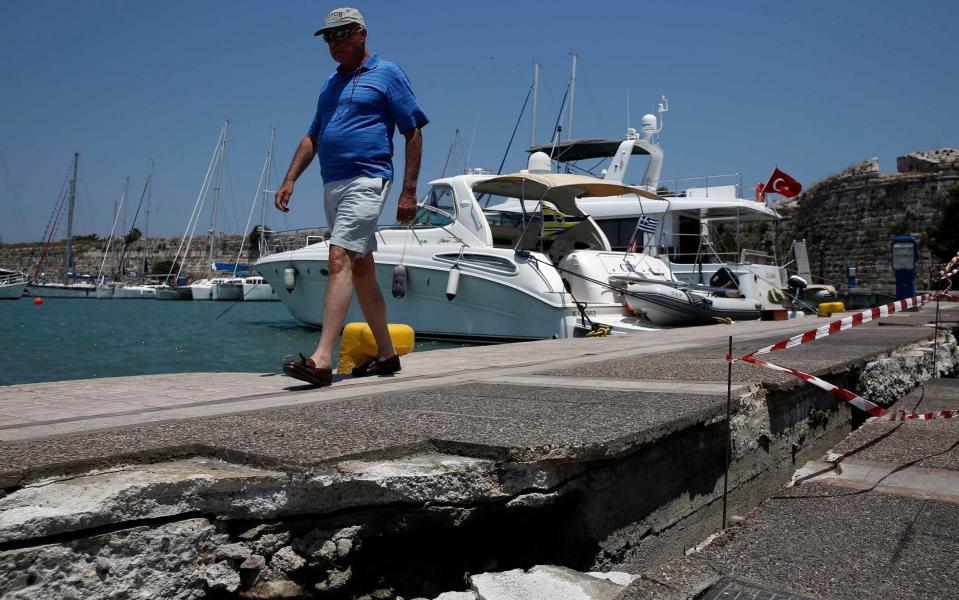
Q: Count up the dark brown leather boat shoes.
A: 2